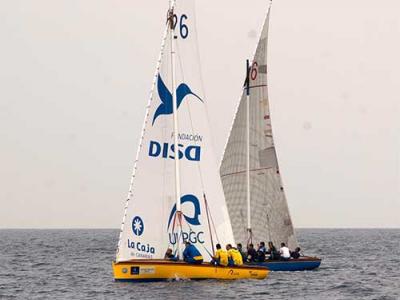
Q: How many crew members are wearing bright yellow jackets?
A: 2